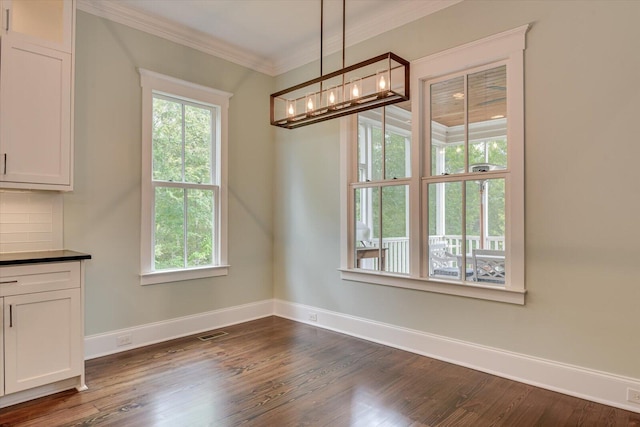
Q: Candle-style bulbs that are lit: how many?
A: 5